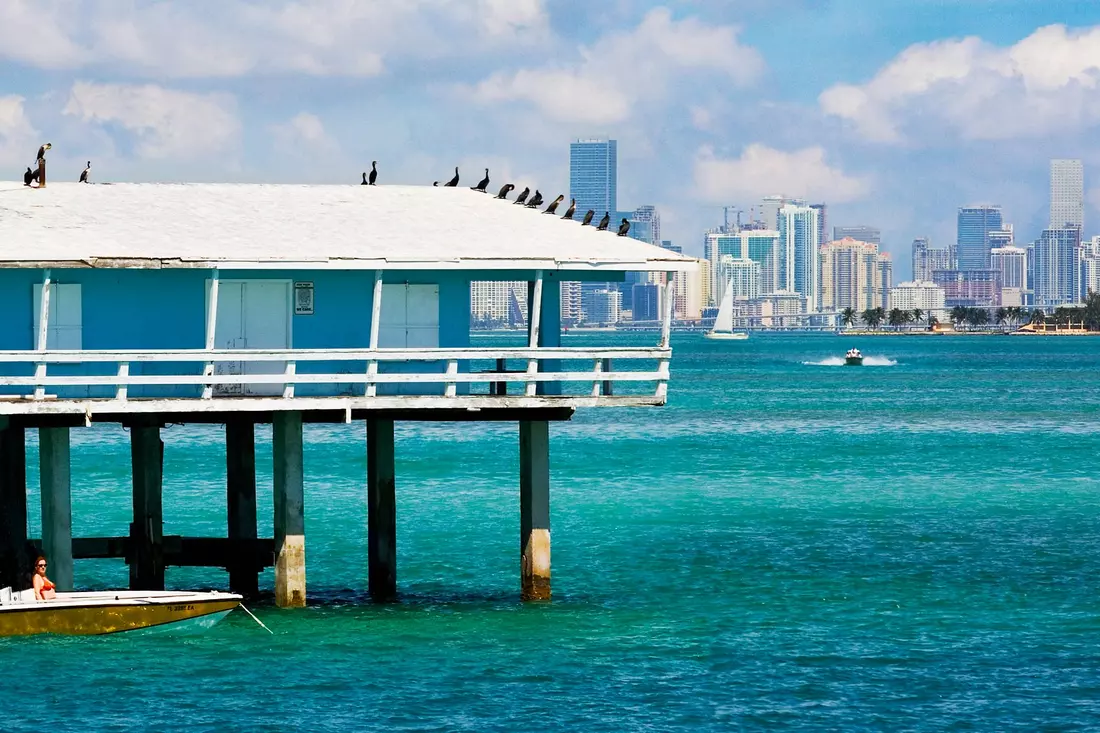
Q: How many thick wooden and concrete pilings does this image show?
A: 7